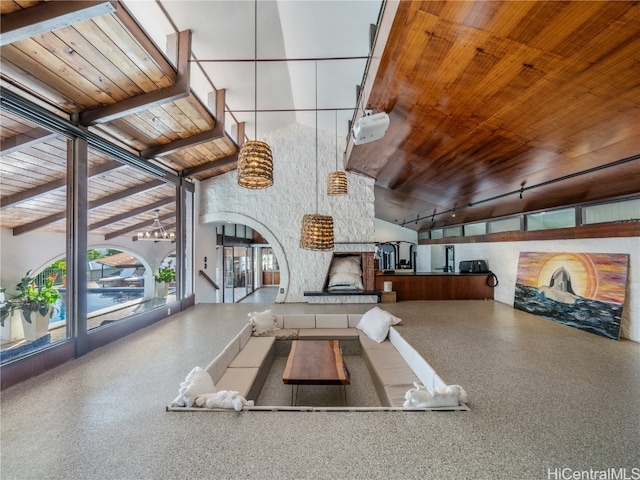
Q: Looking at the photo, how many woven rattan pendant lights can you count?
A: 3